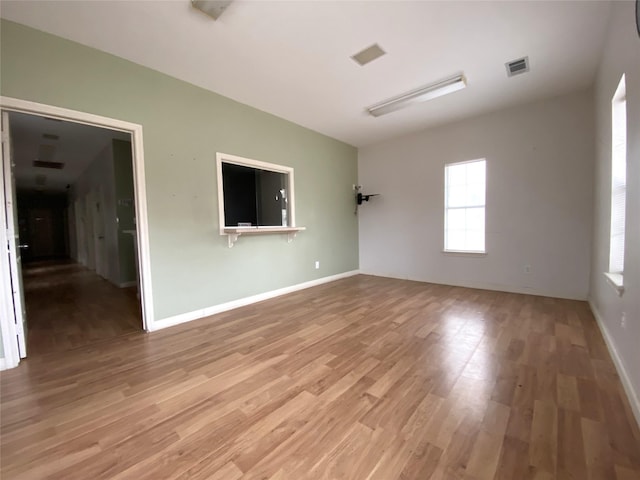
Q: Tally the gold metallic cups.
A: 0